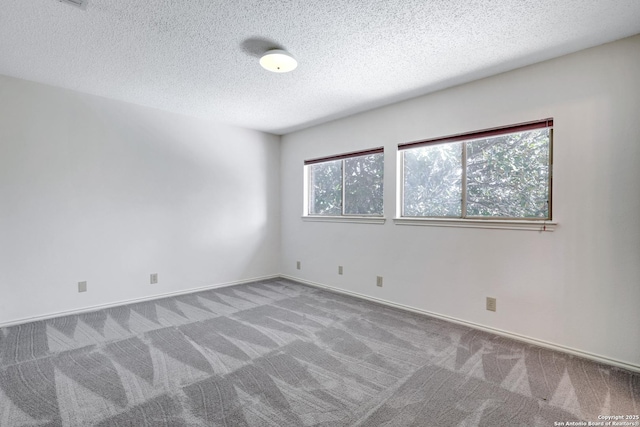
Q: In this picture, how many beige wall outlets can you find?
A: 6